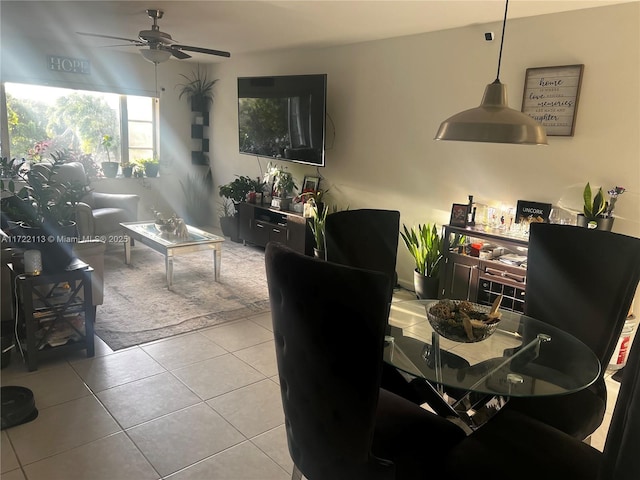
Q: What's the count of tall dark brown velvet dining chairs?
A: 4